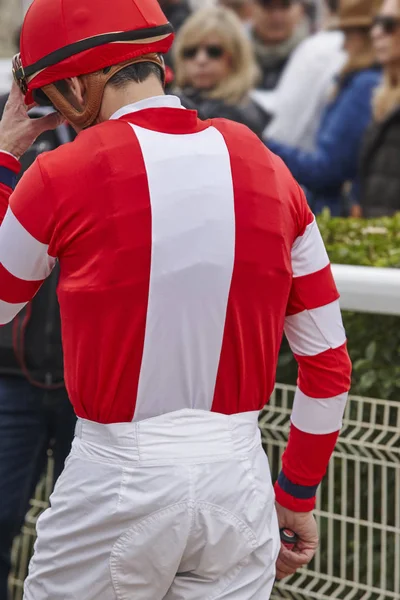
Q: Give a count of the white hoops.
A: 5